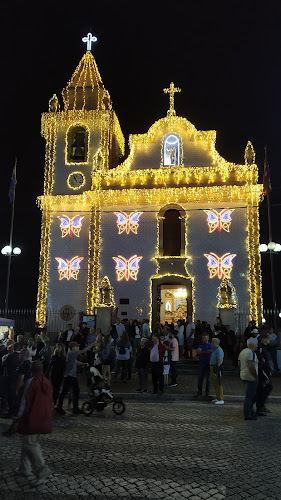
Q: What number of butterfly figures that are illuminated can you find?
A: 6